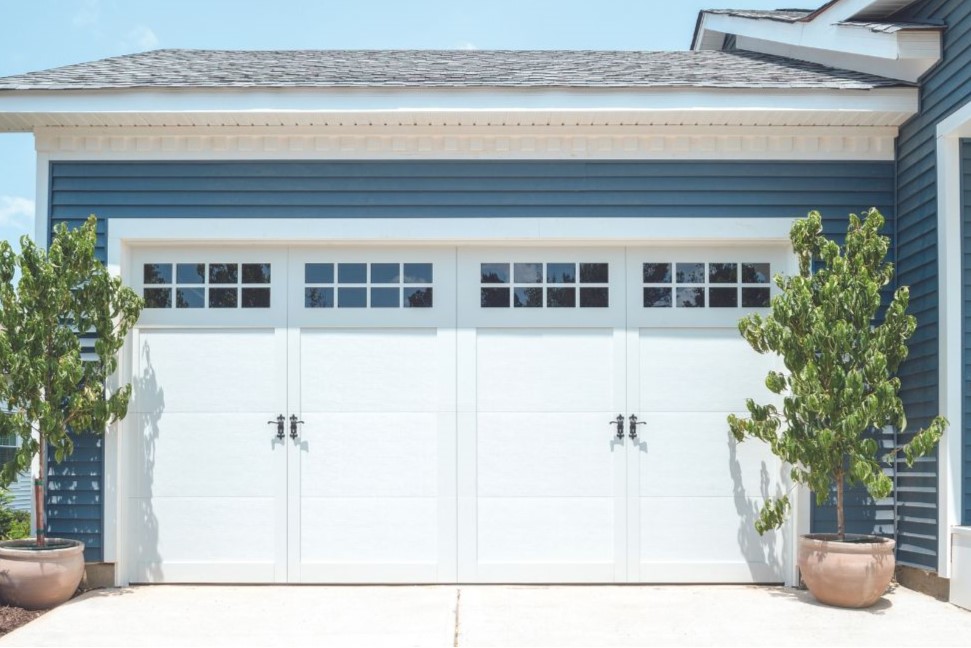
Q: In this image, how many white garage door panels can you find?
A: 4